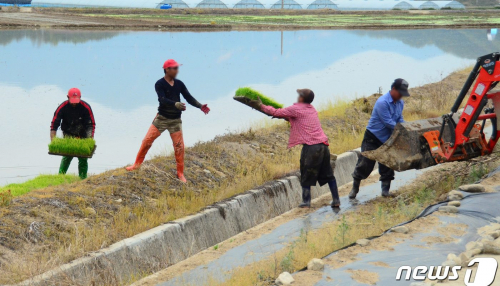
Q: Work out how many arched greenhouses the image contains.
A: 8